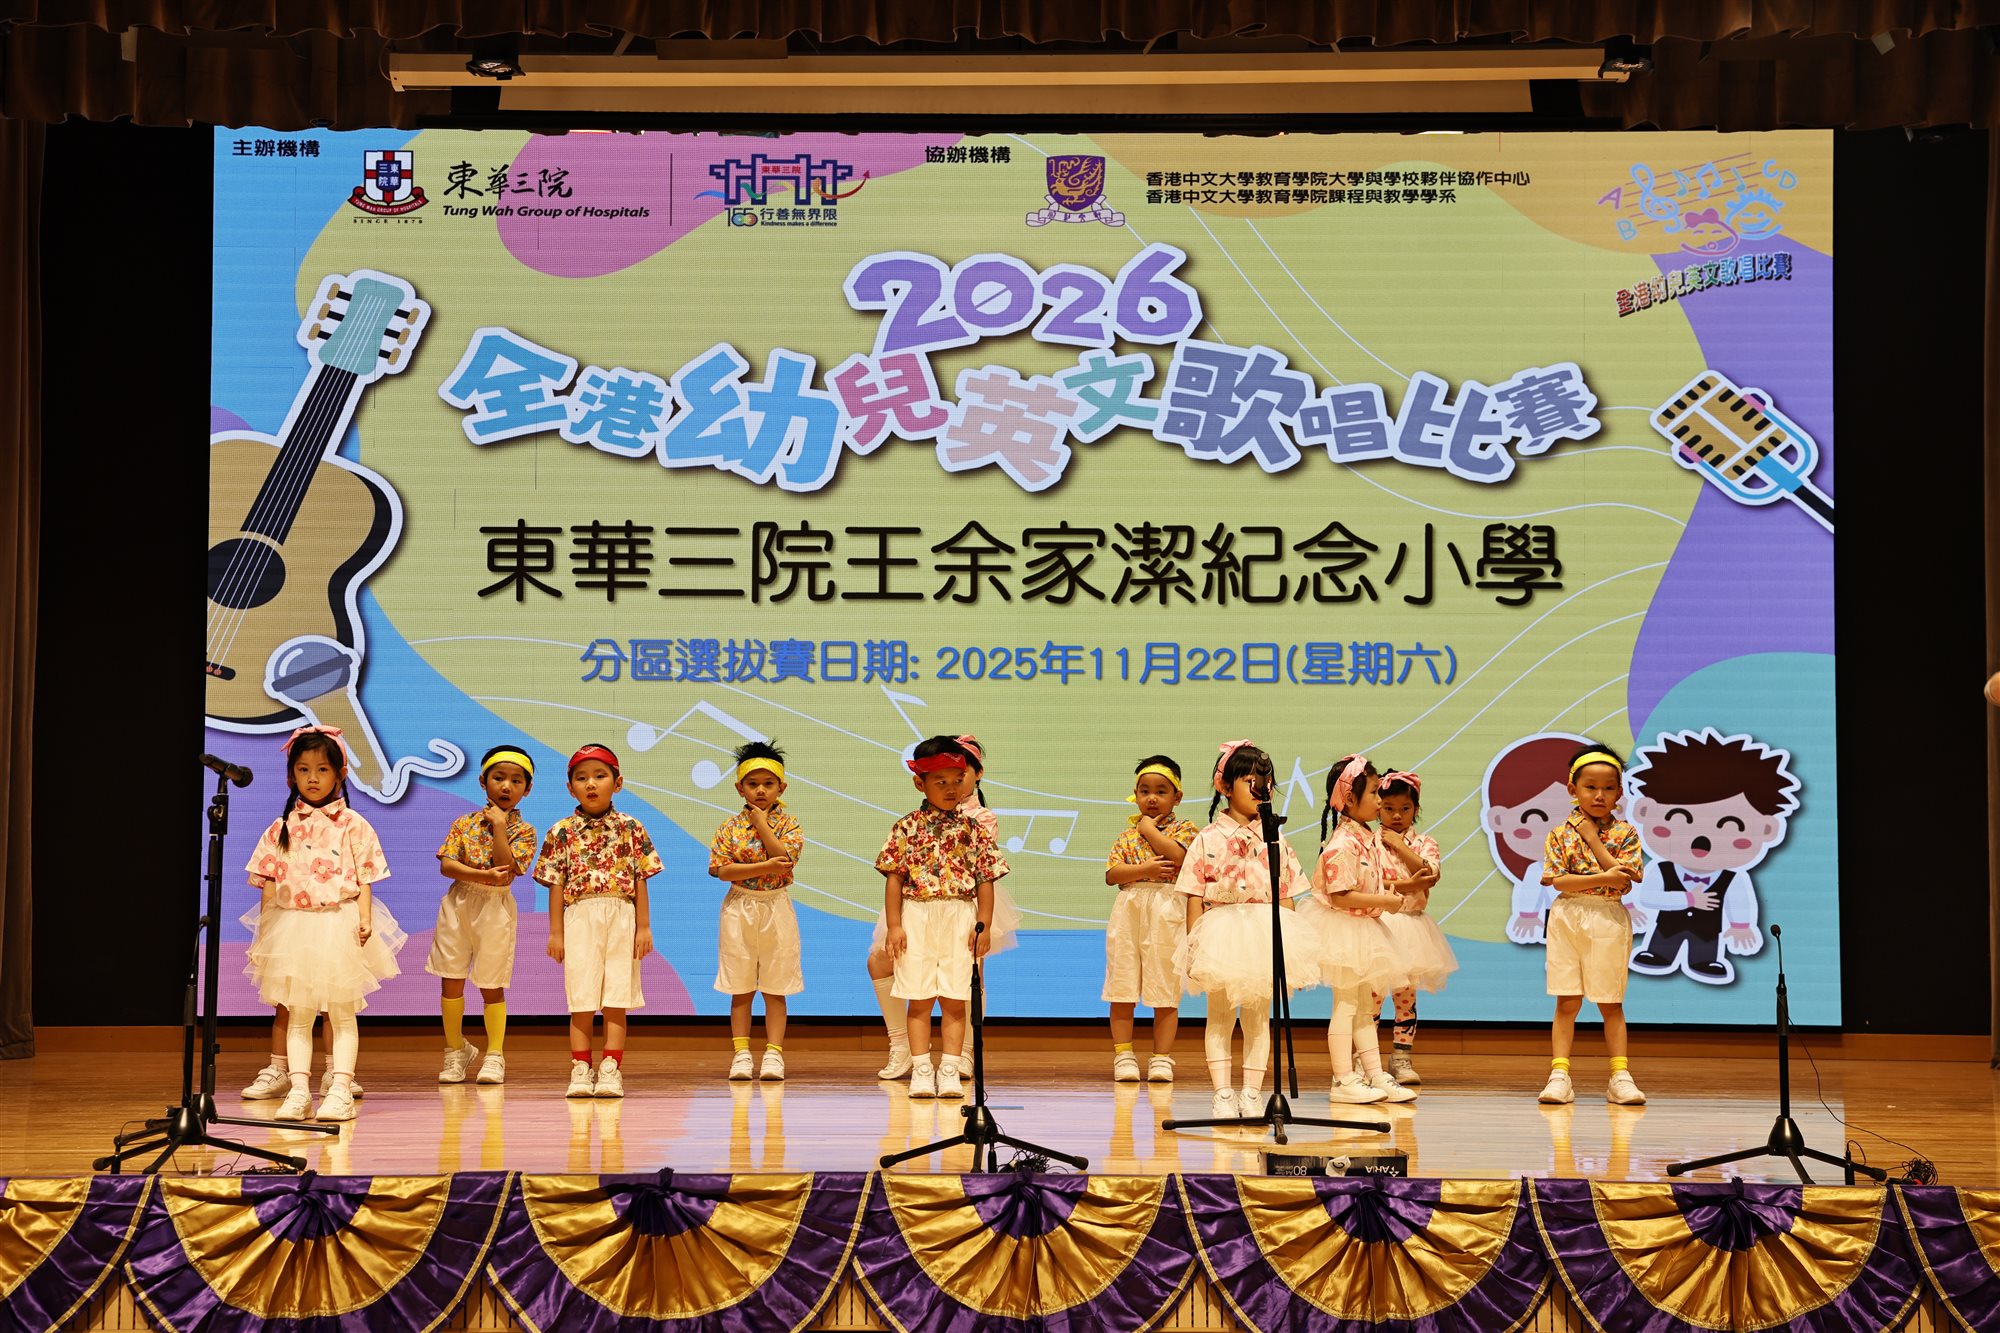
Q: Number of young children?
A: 12